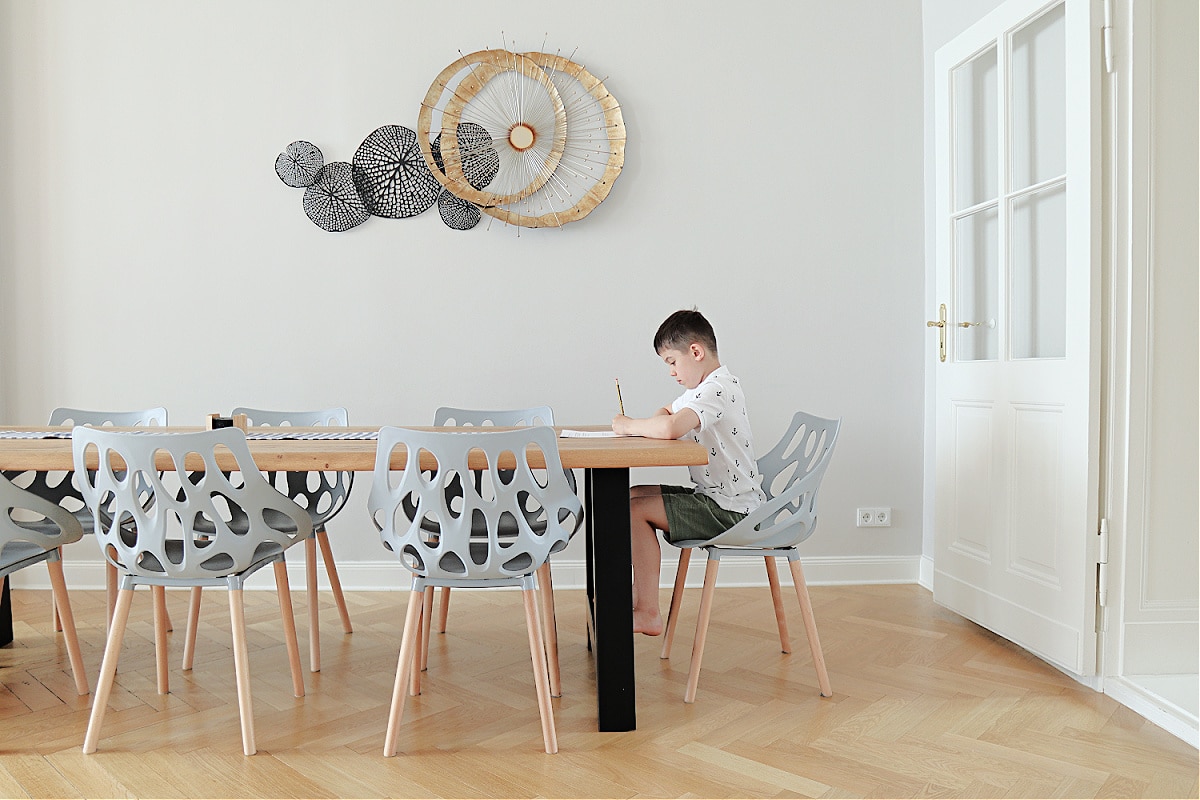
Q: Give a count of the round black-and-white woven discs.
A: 5